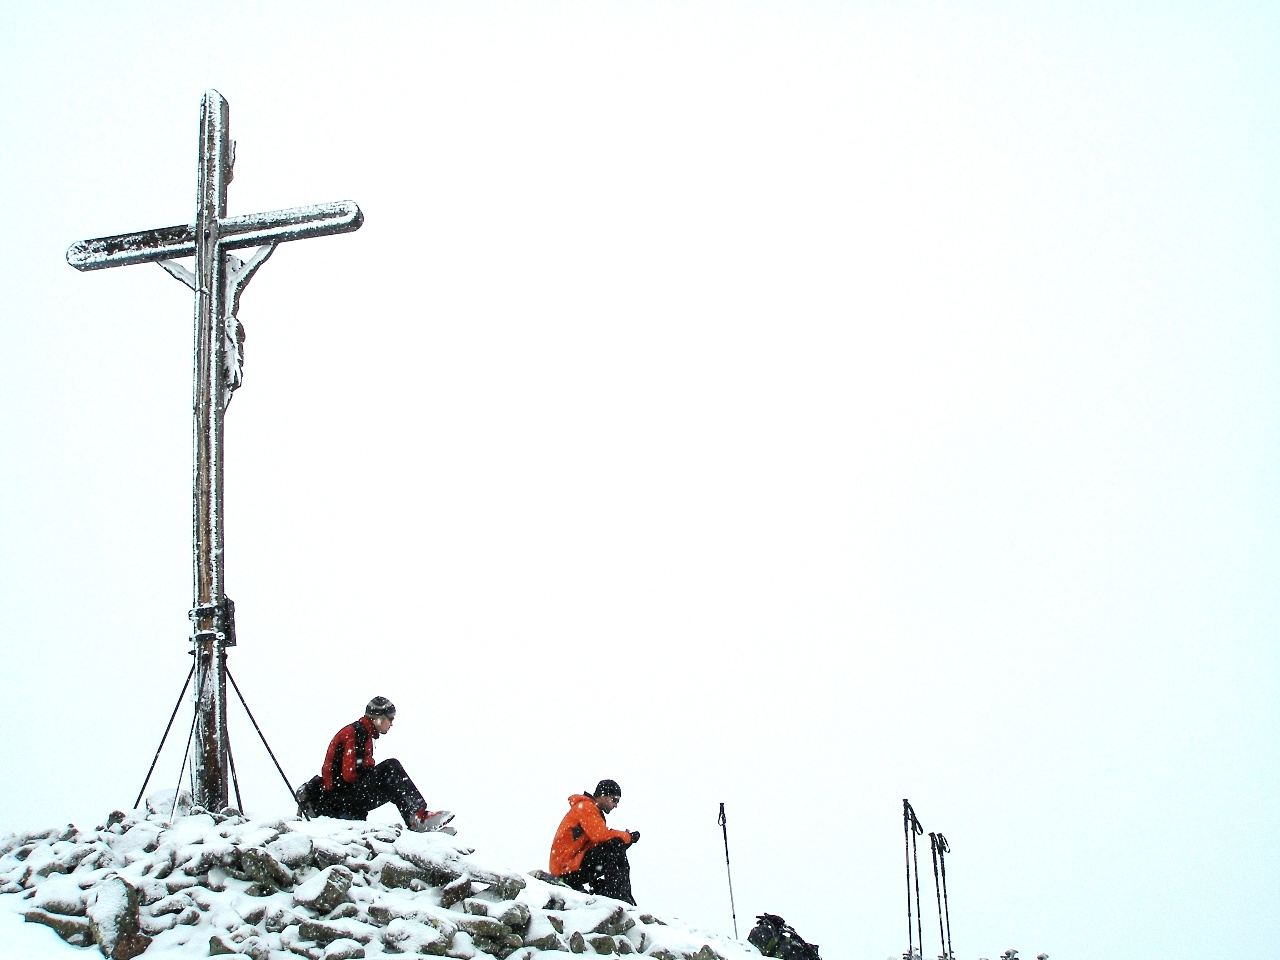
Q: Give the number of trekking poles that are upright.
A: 5